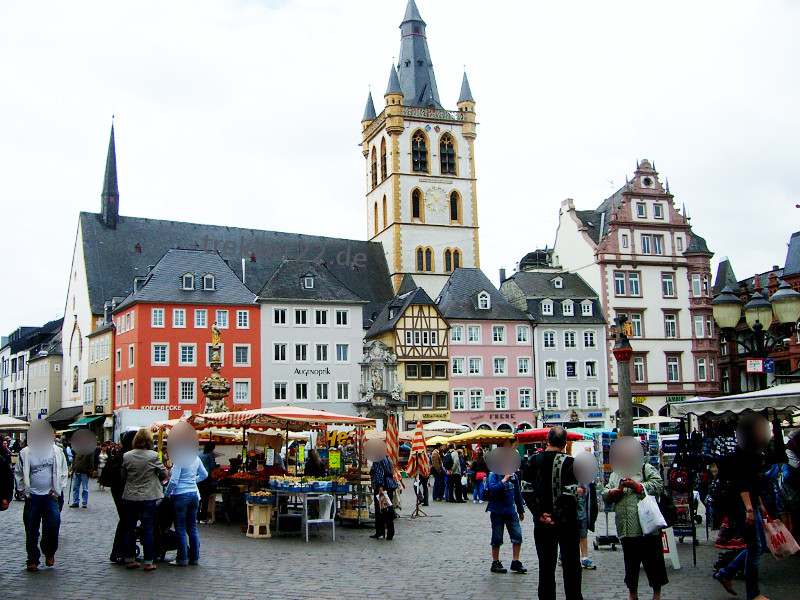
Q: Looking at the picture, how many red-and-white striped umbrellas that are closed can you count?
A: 2